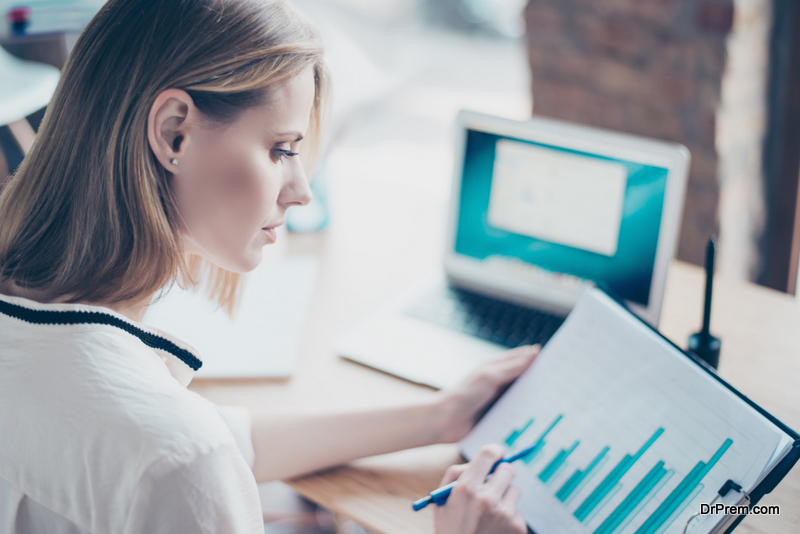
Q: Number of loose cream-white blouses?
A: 1